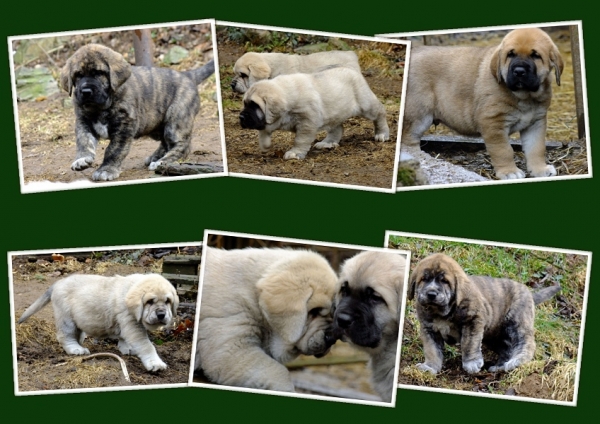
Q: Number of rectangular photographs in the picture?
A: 6